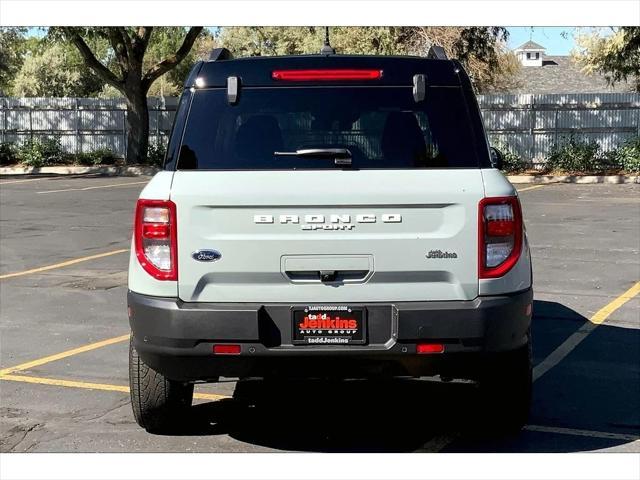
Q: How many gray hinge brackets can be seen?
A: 2